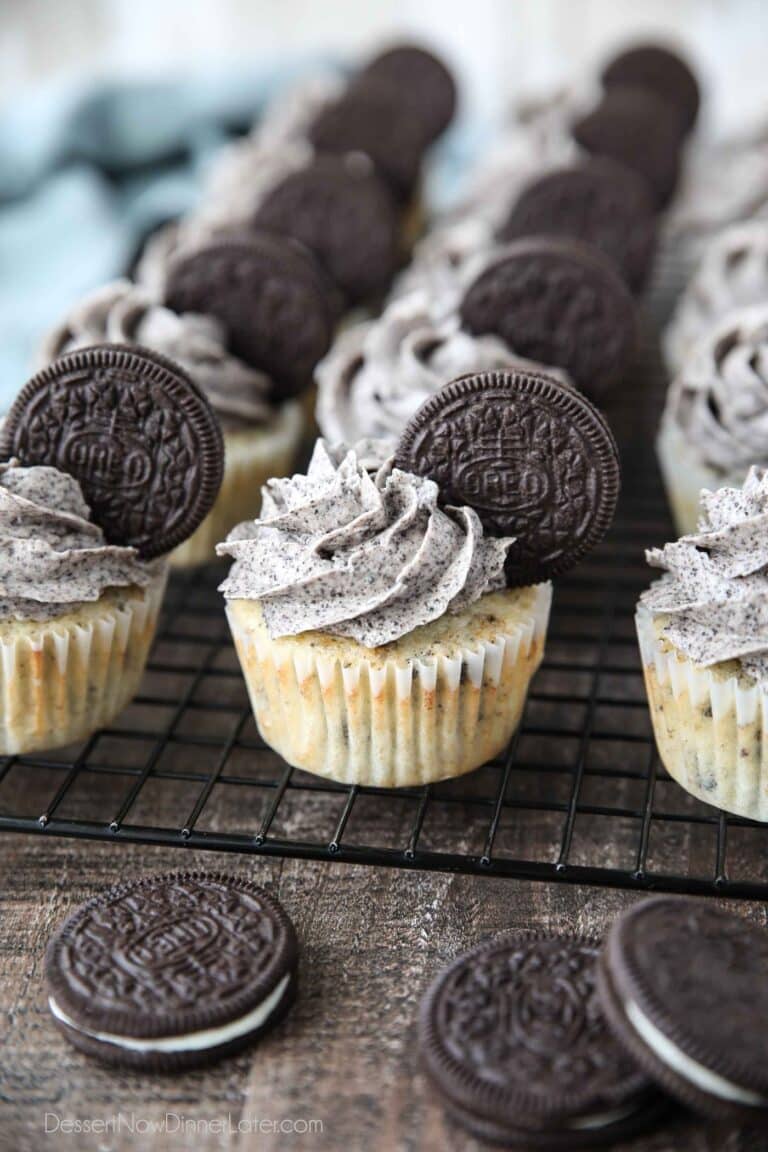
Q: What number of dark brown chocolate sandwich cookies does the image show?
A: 13